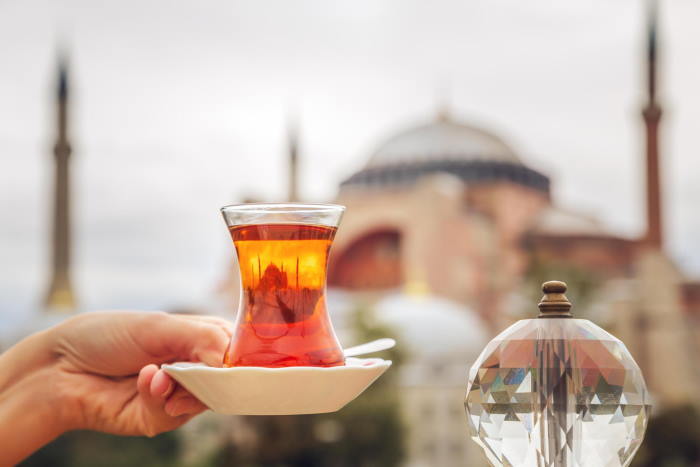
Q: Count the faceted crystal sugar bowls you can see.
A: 1